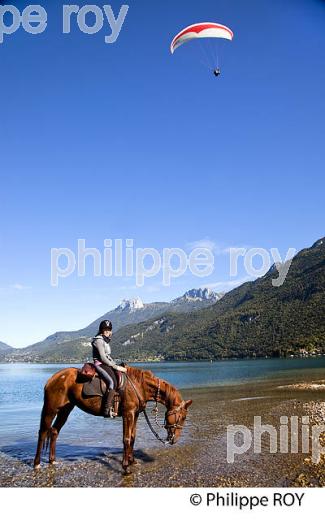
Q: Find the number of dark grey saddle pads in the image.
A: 1